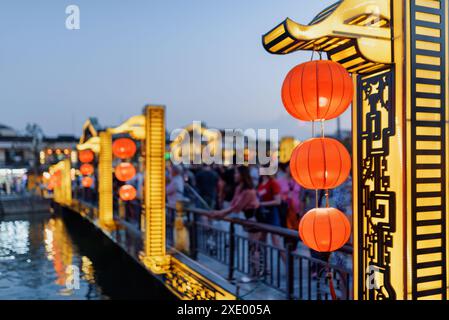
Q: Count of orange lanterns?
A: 9